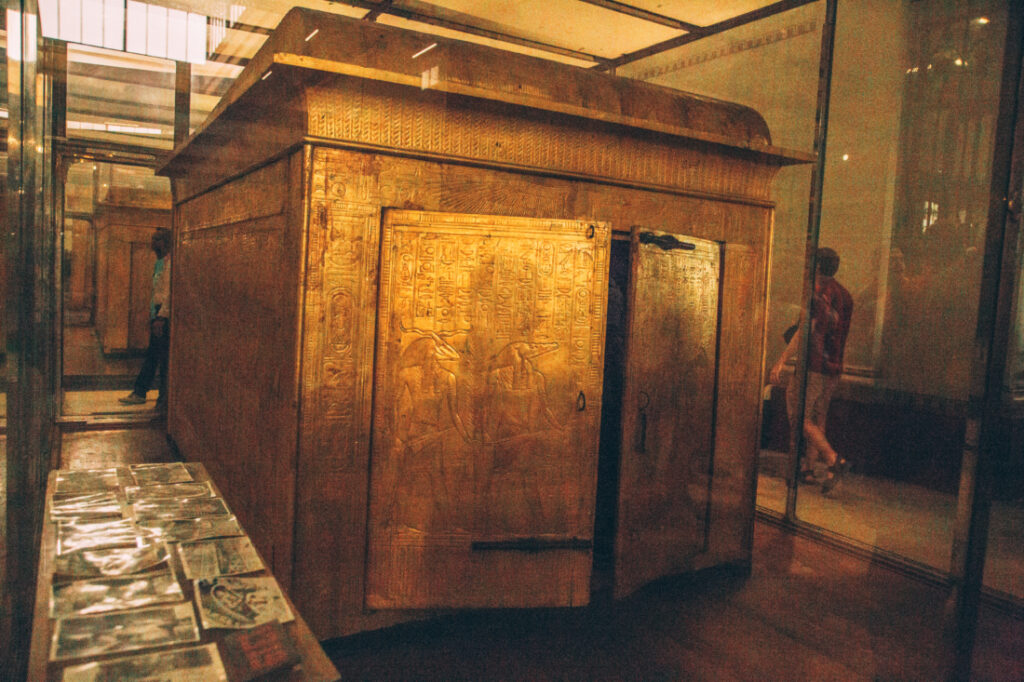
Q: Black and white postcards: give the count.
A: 13